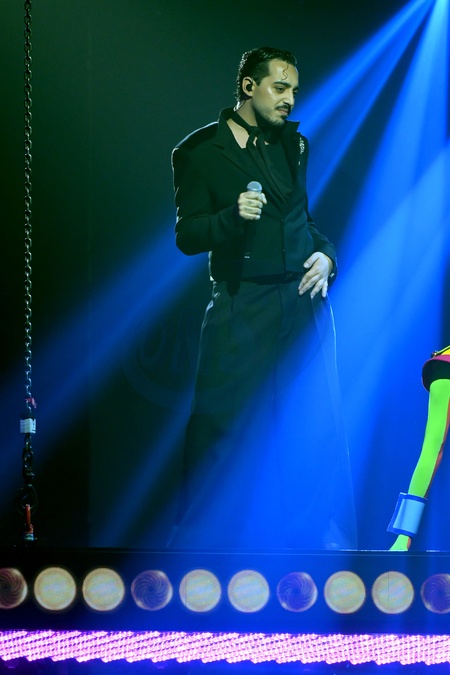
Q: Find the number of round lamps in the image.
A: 10